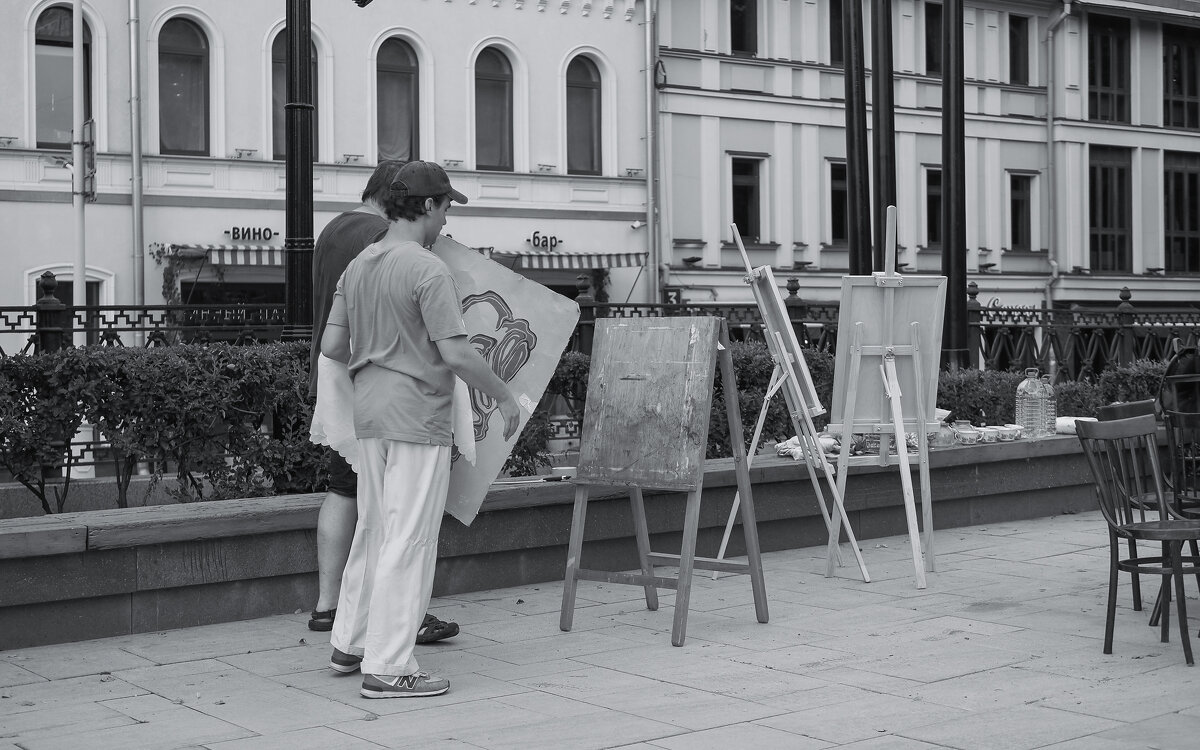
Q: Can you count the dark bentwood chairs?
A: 3